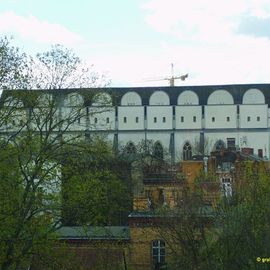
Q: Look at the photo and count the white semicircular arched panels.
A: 9